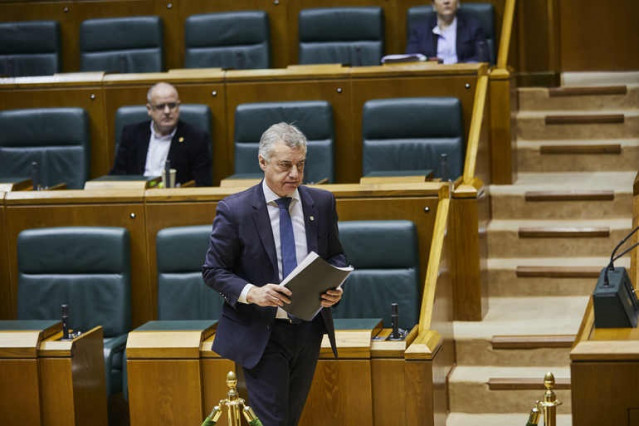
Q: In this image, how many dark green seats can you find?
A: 12